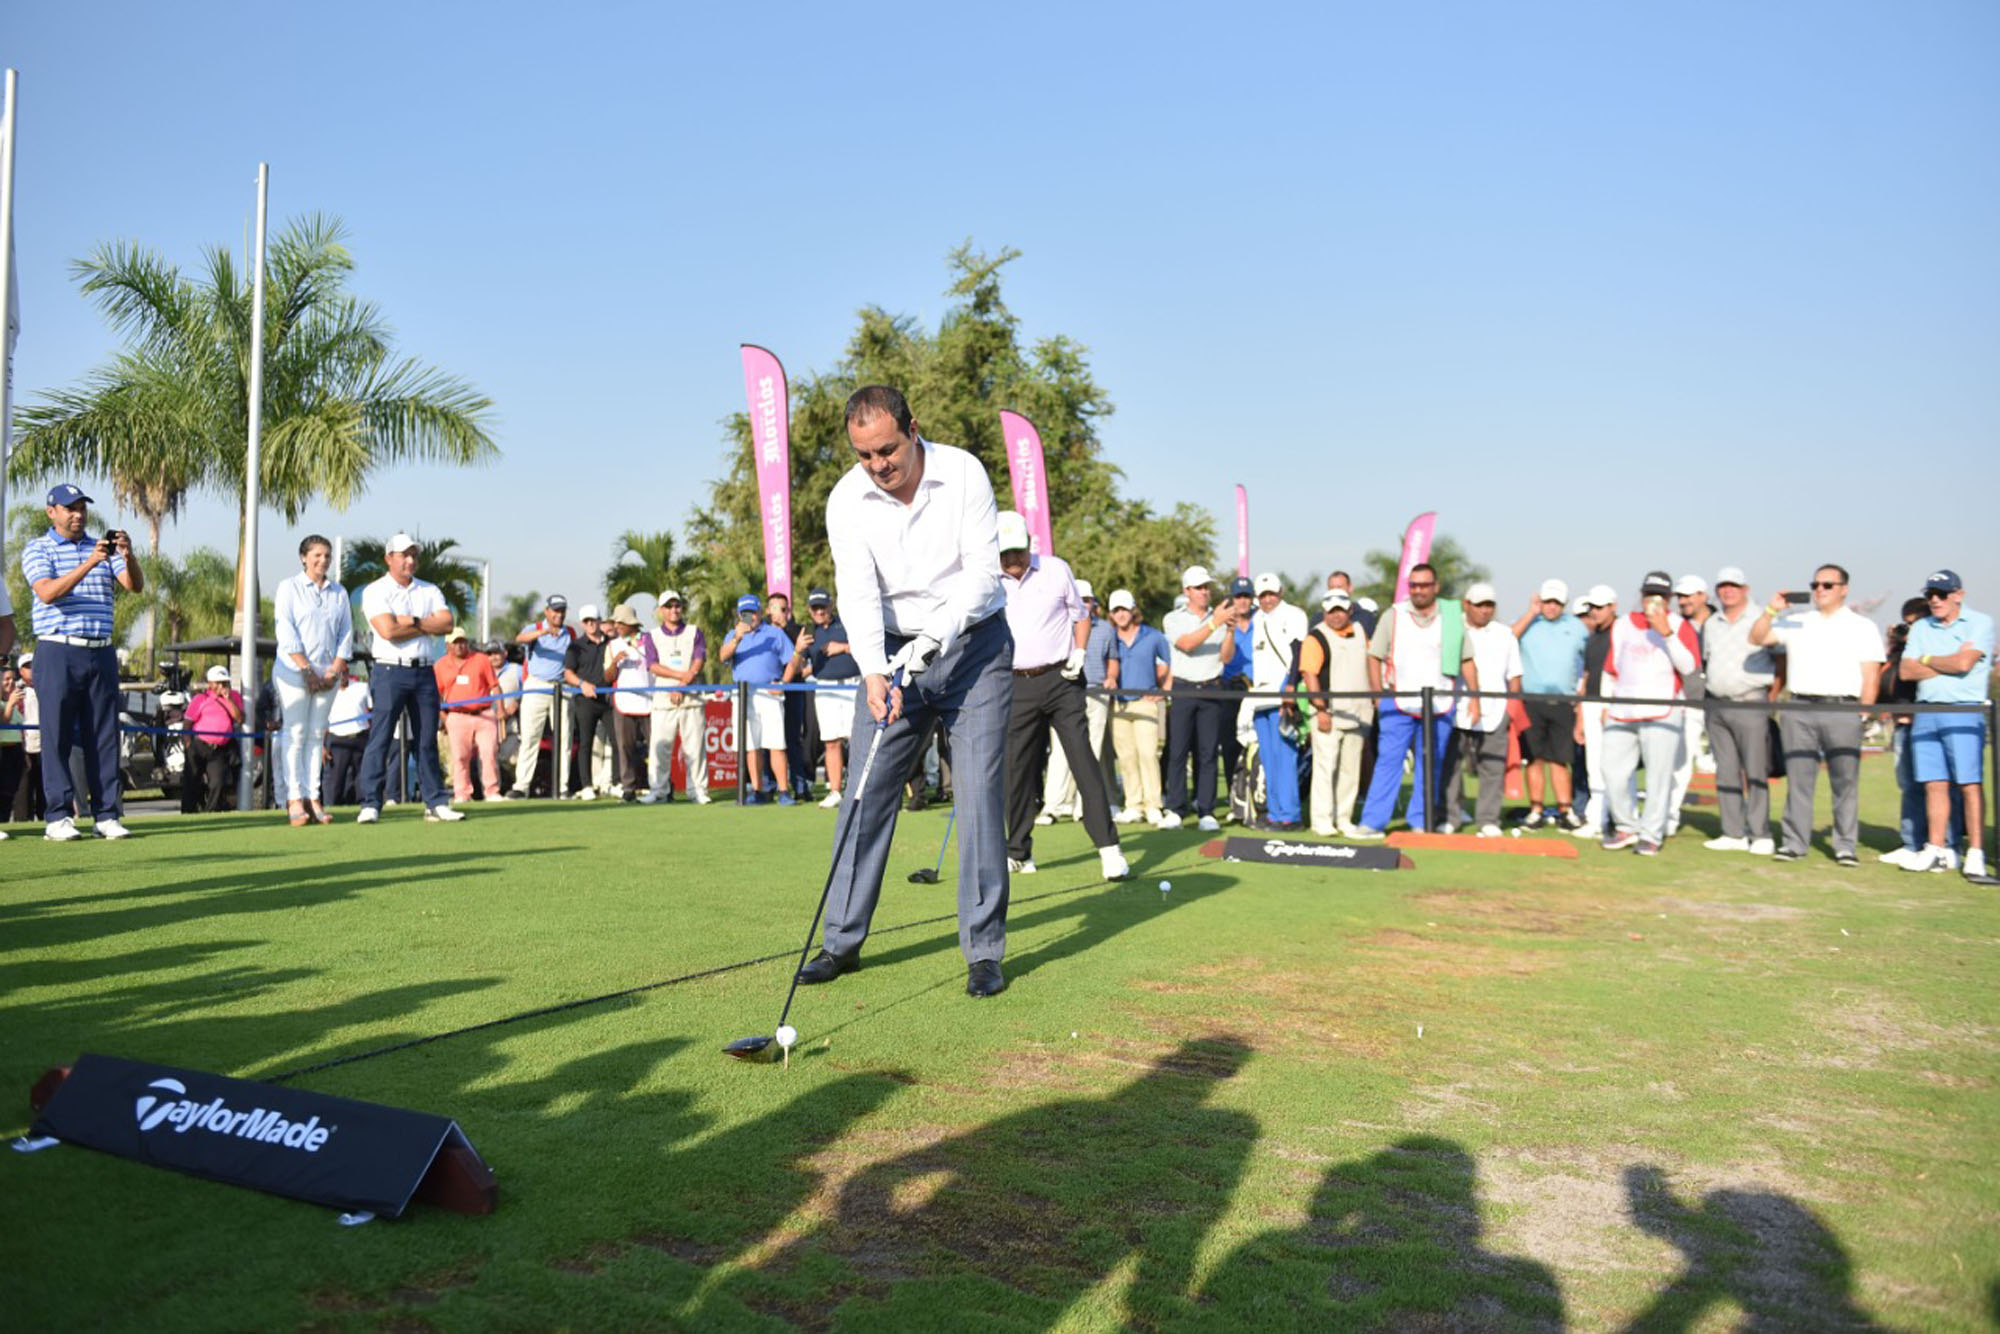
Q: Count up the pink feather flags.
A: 4